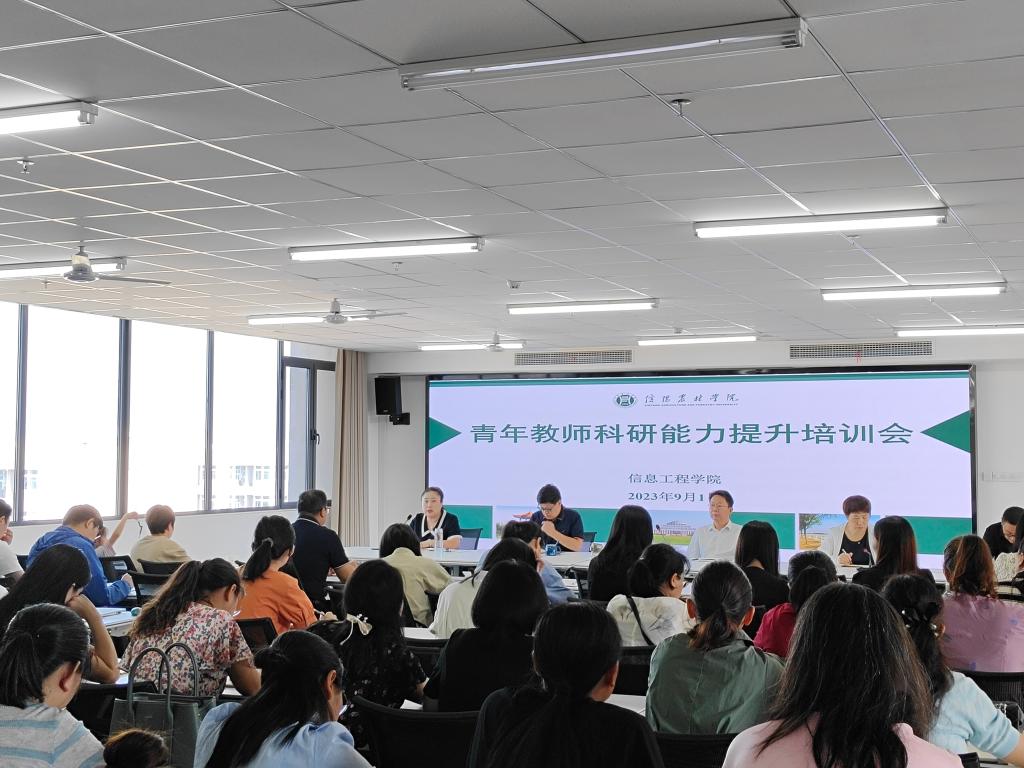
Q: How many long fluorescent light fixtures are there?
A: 11